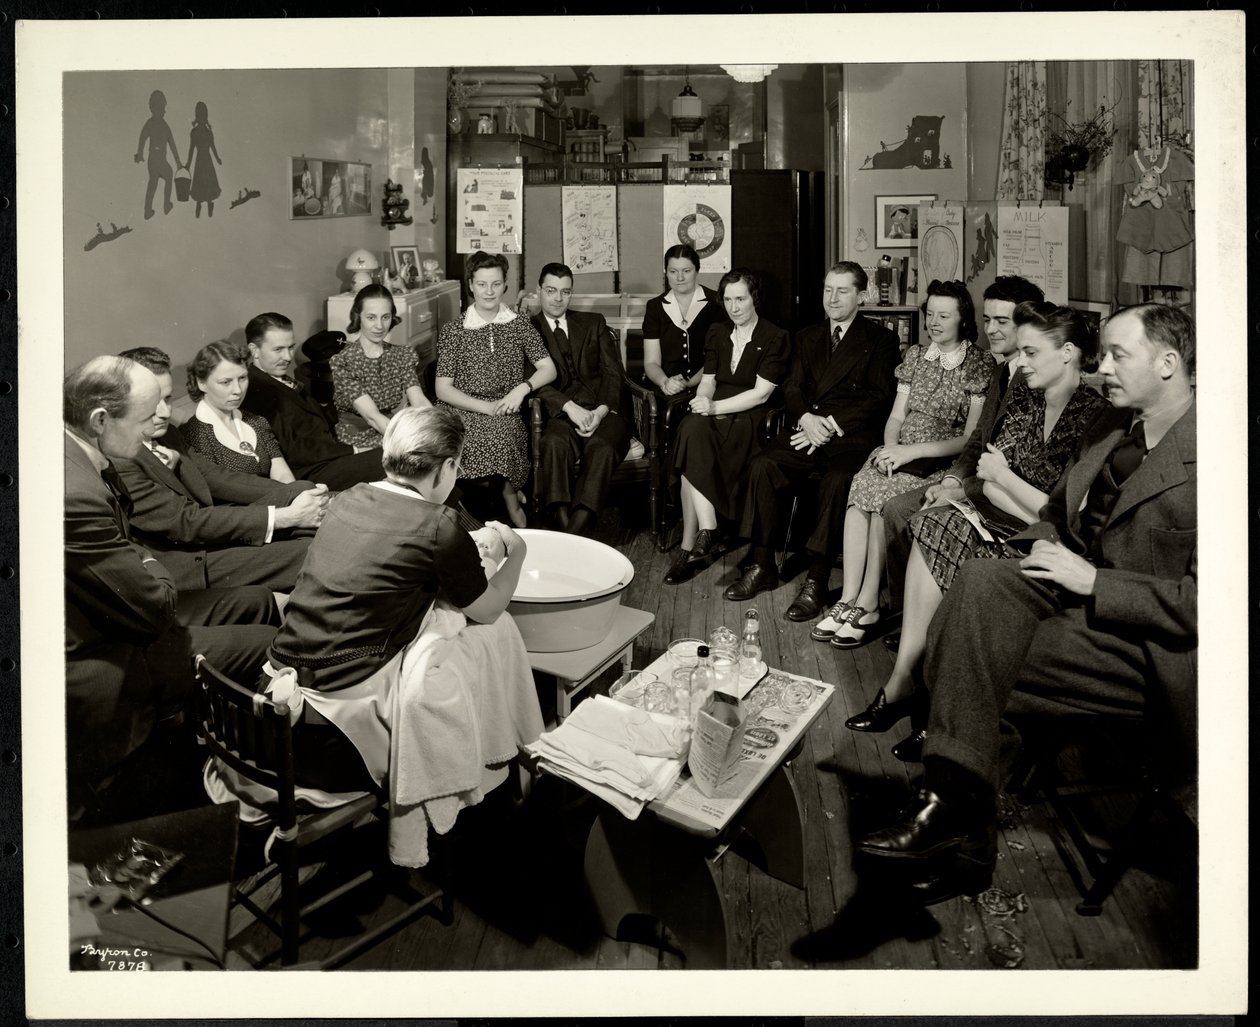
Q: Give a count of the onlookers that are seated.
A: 14